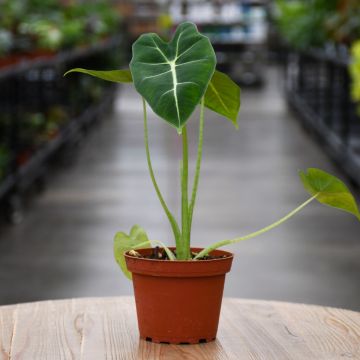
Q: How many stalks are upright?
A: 3